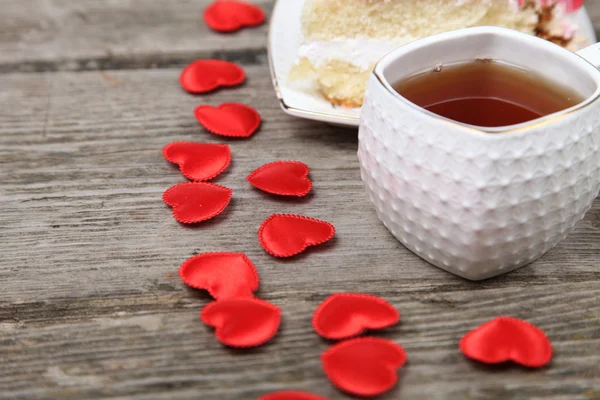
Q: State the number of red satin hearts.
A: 13